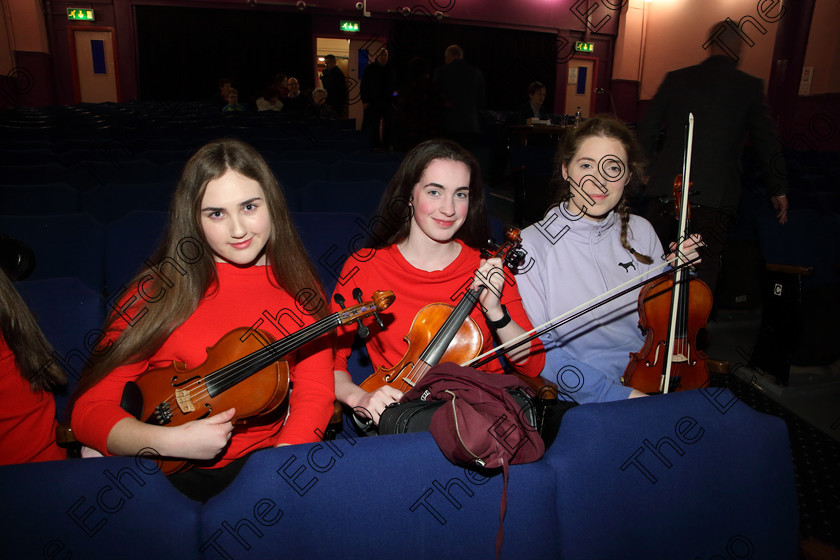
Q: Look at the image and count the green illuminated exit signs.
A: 3